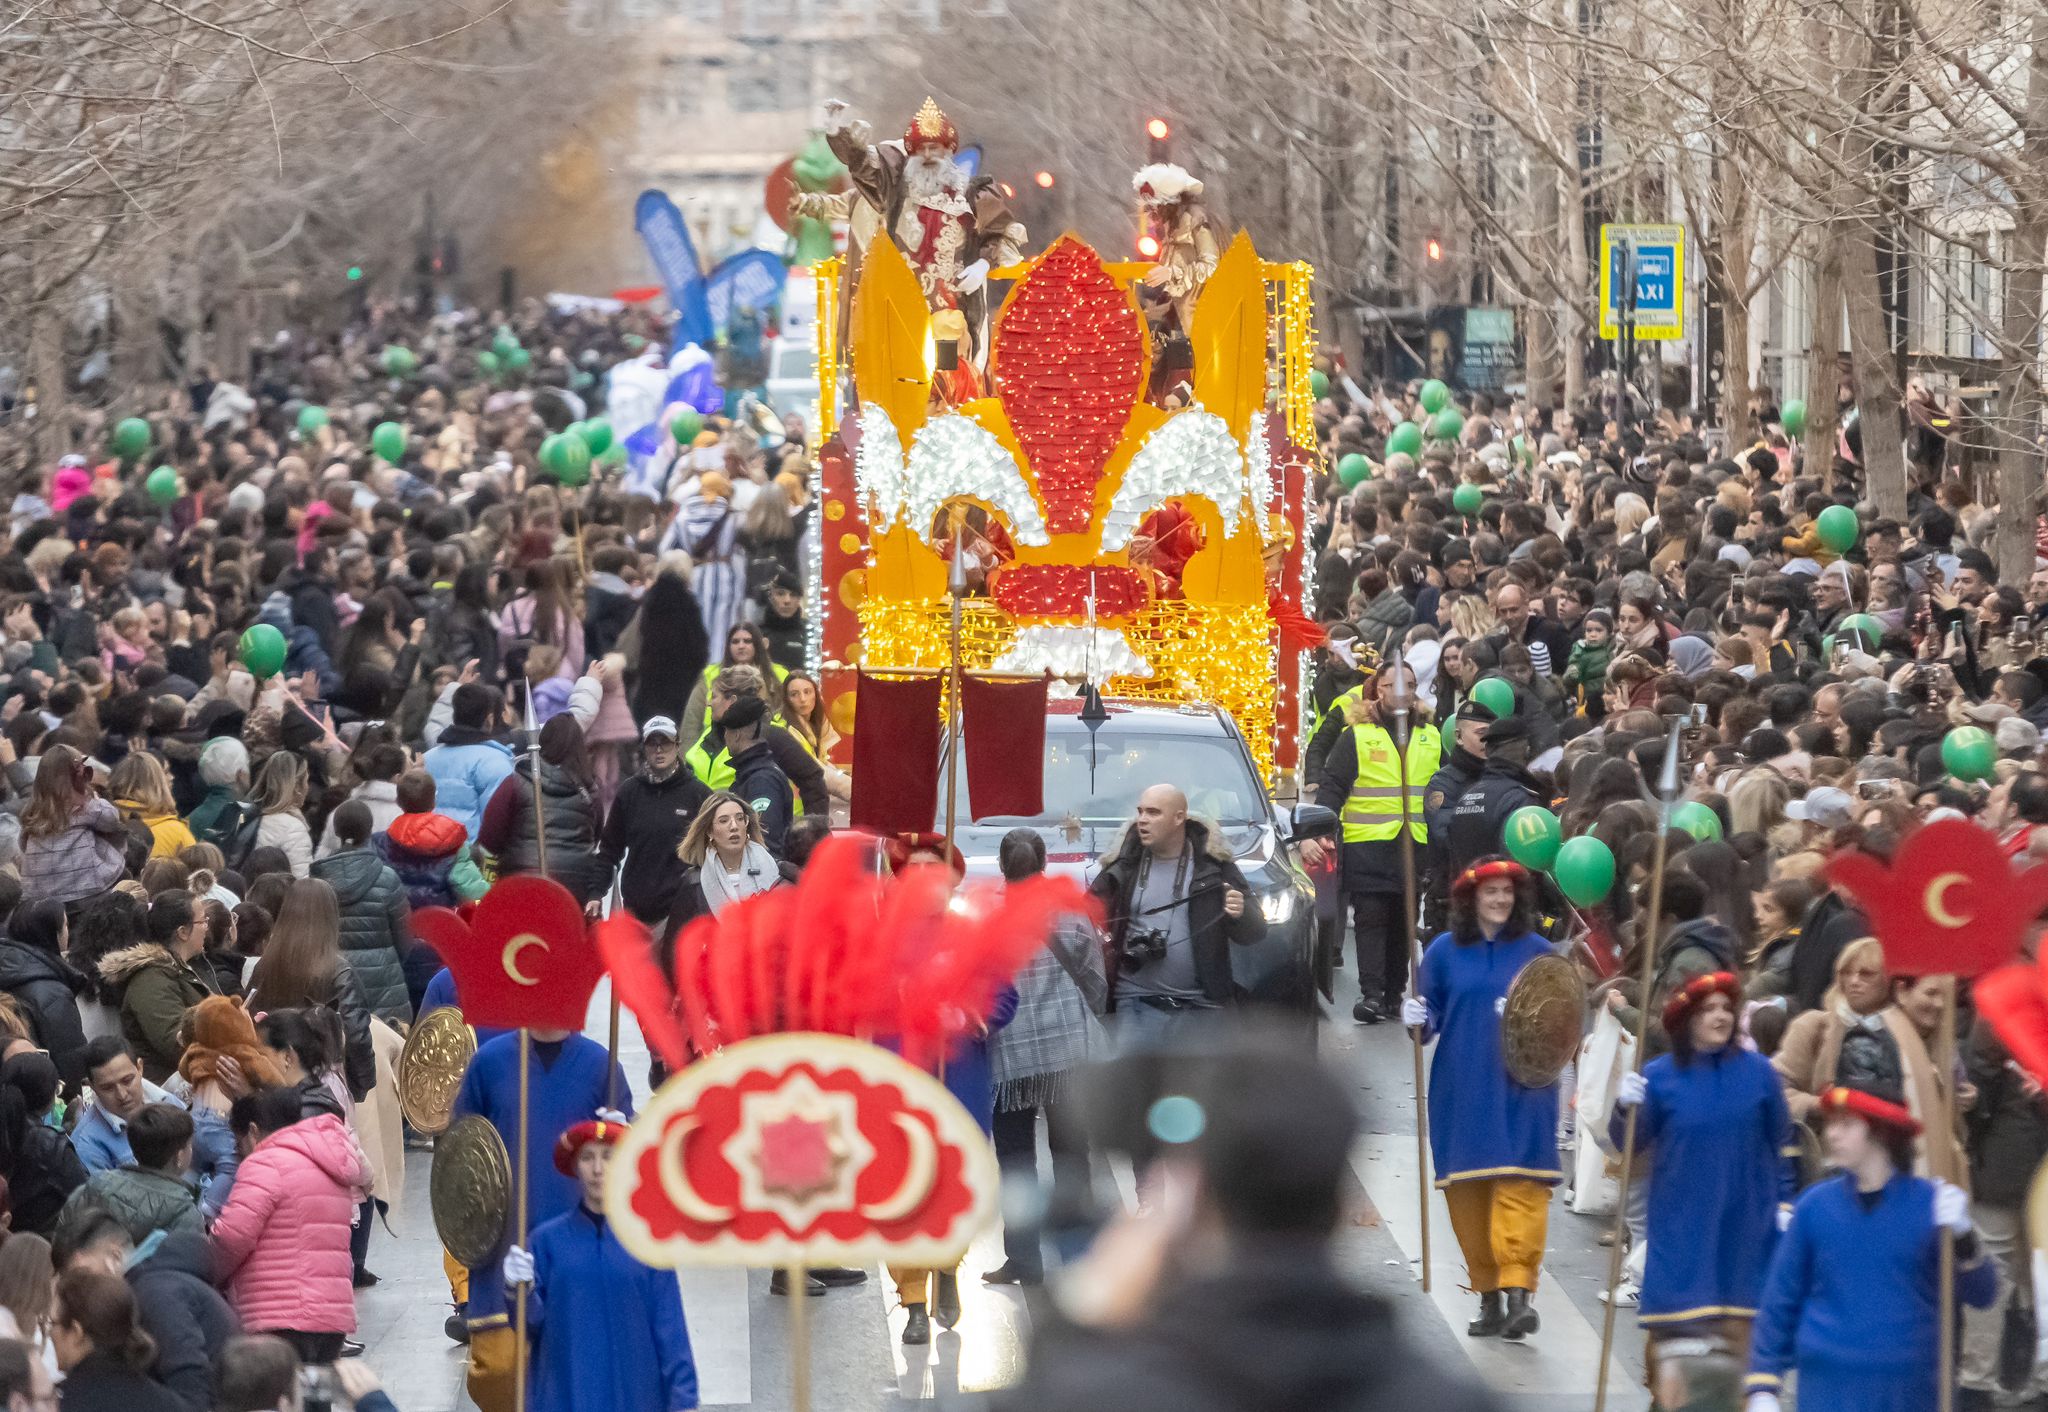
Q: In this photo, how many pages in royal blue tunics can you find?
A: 7